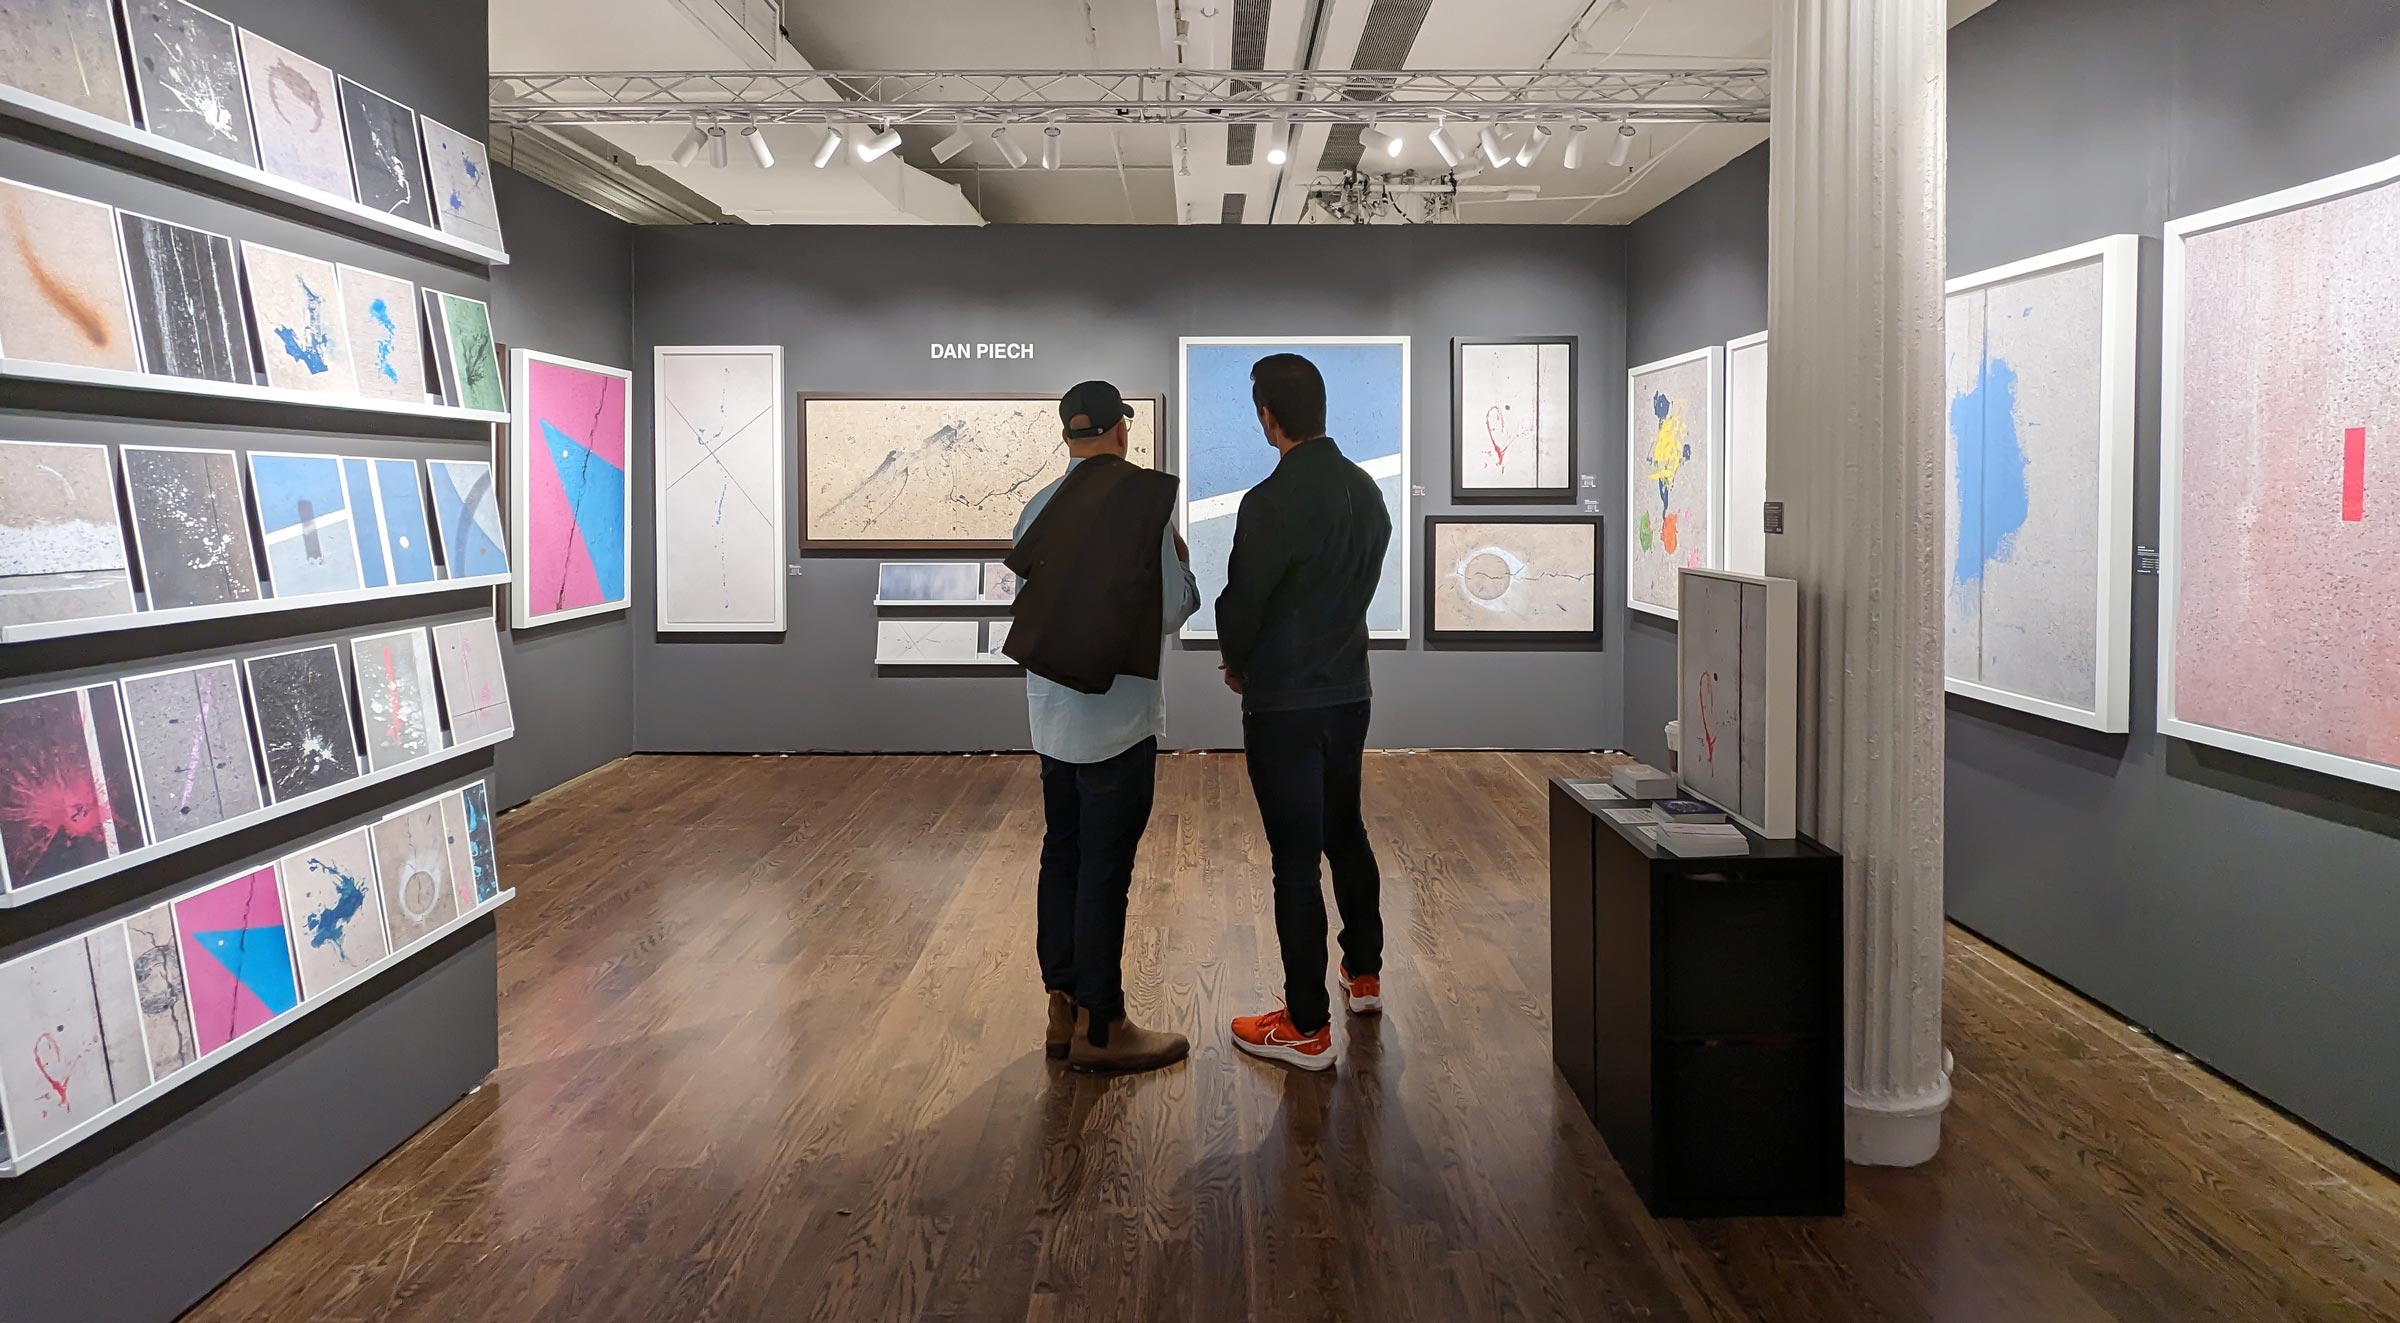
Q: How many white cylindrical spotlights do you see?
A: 15